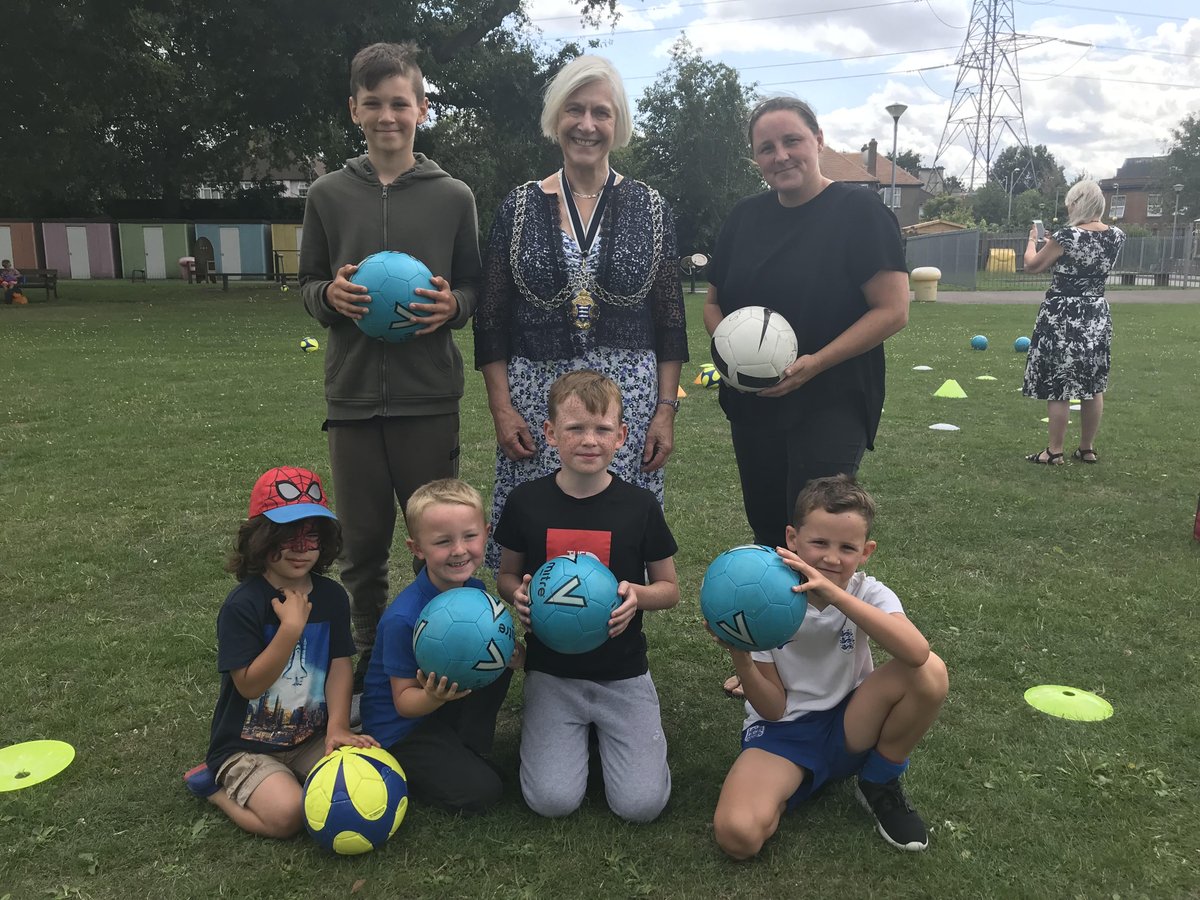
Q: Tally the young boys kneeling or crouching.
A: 4